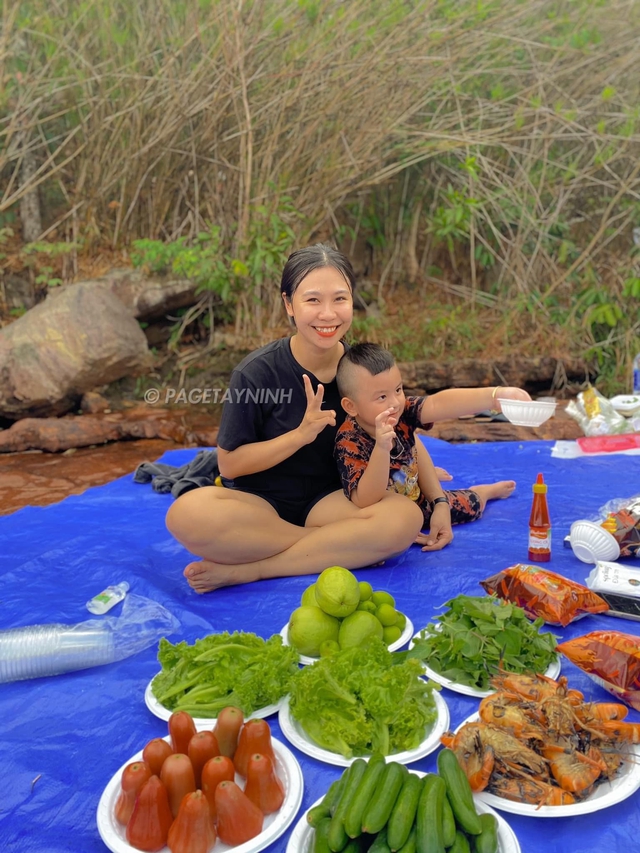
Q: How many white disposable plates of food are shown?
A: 7